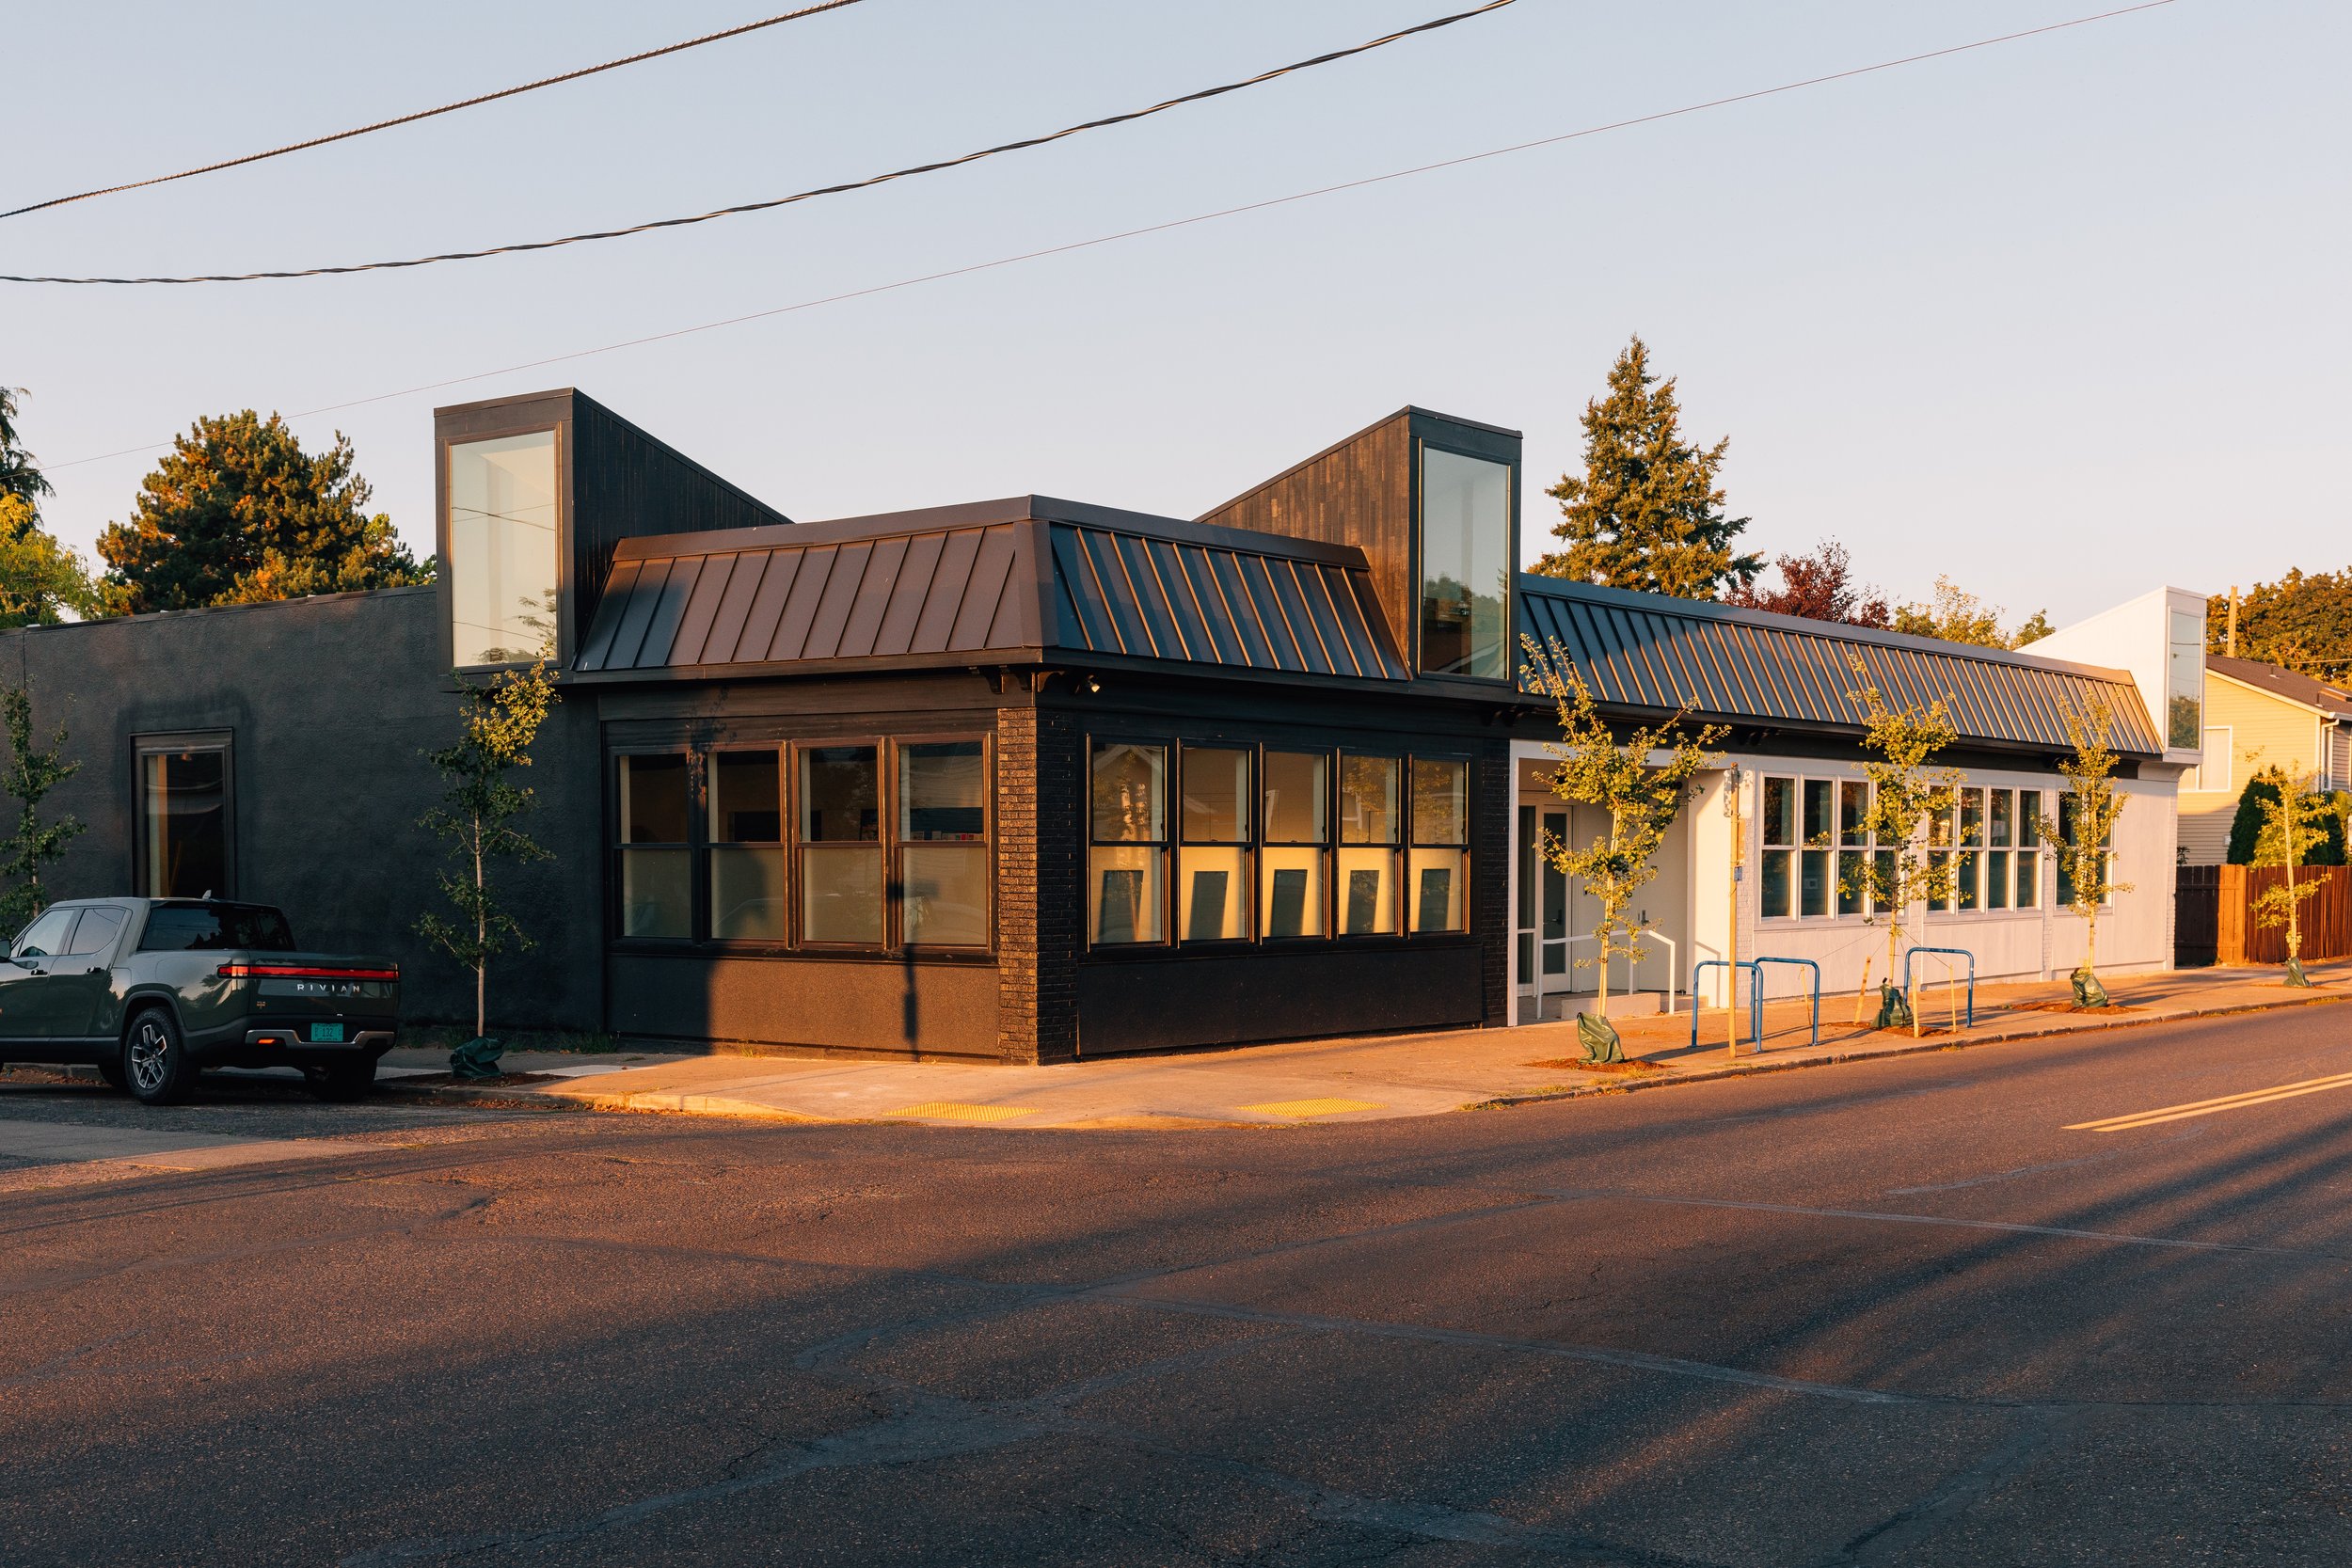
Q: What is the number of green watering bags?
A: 5